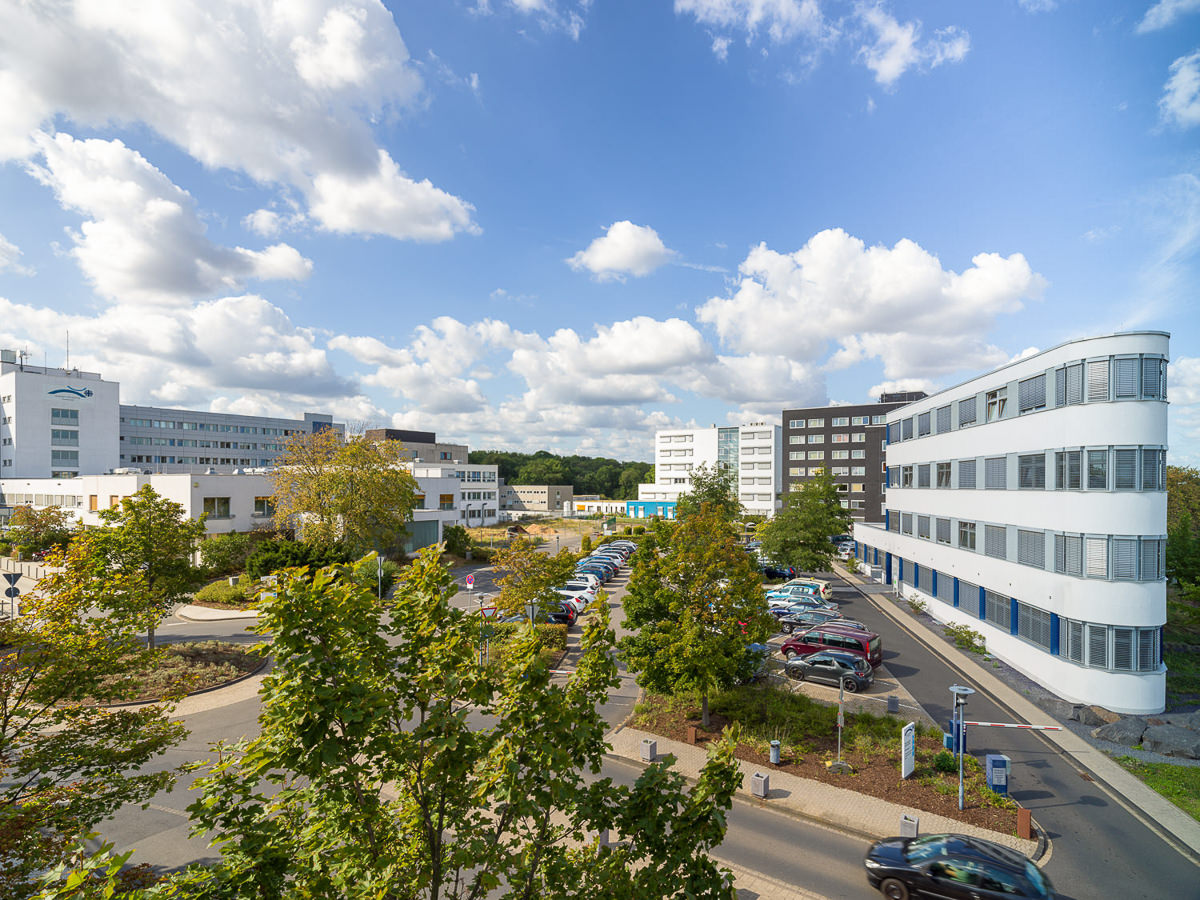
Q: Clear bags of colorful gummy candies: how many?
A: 0